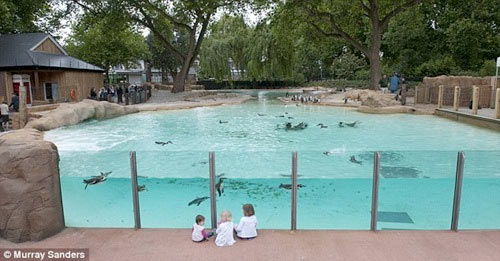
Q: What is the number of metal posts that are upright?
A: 5